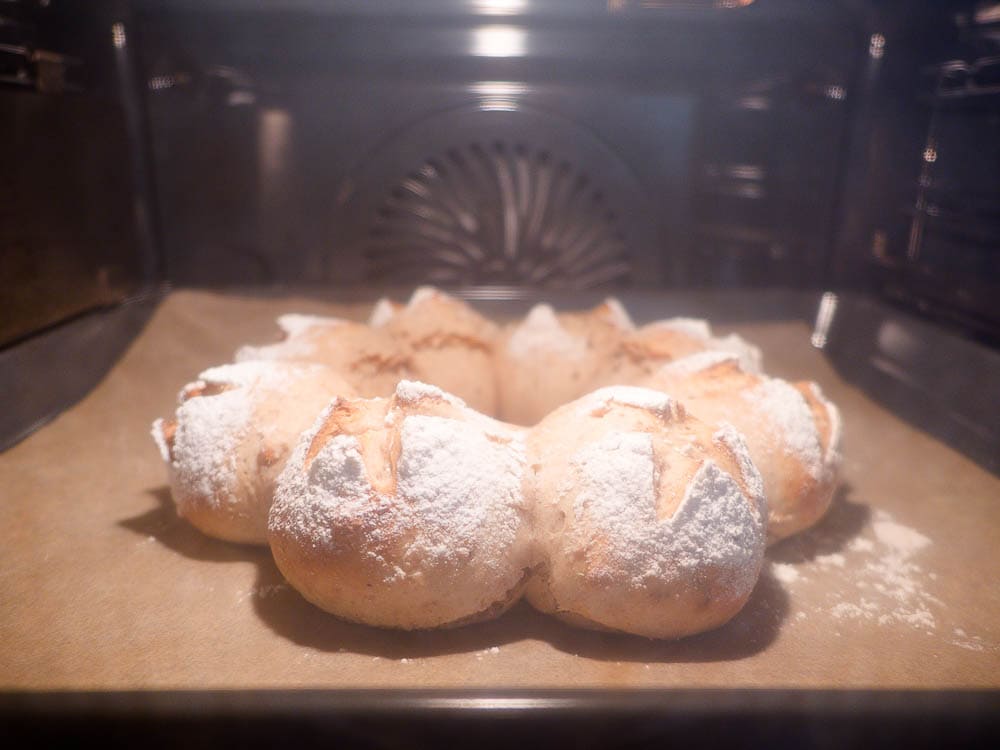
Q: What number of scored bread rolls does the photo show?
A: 8